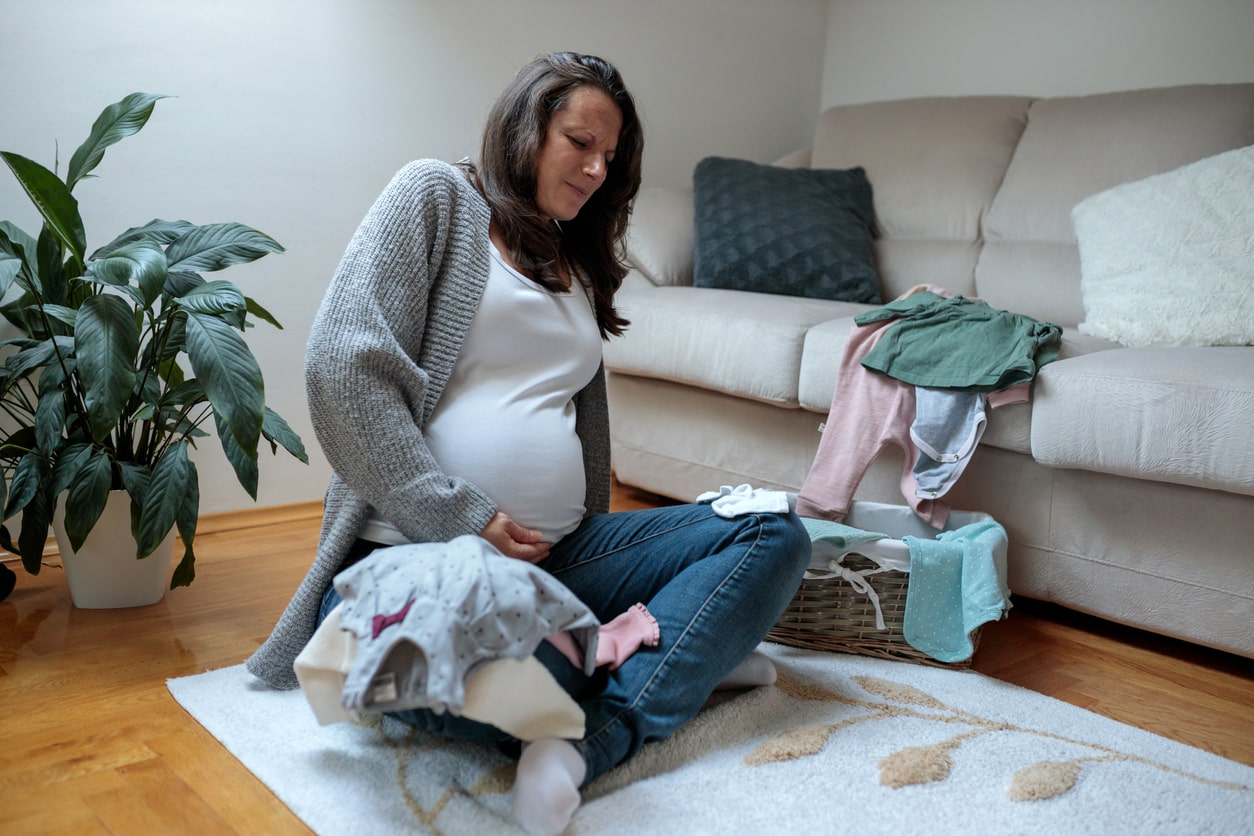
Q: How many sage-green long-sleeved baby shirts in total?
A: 1